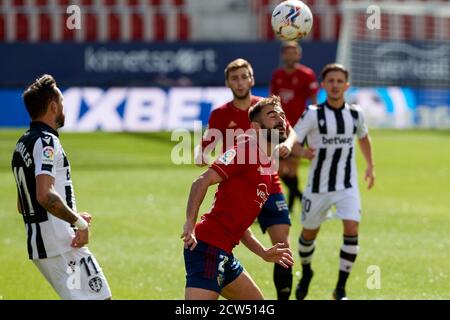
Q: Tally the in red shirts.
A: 3